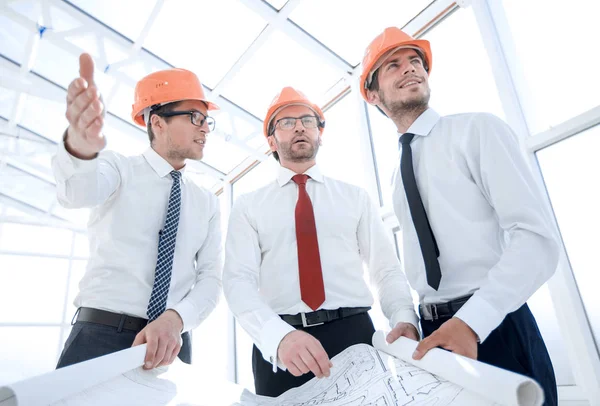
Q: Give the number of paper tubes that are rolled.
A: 2